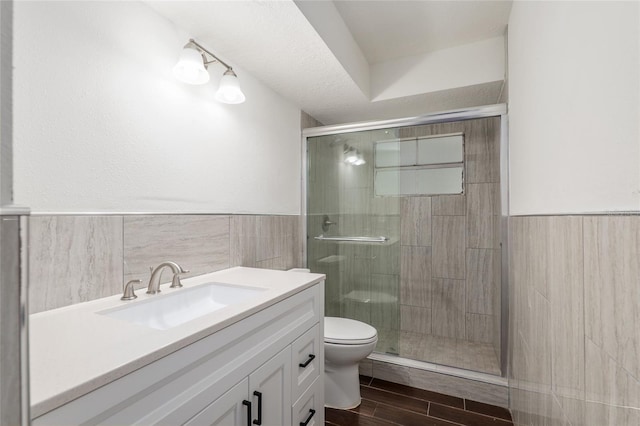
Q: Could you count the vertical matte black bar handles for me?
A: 2